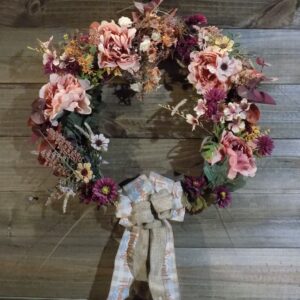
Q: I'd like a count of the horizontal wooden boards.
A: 6